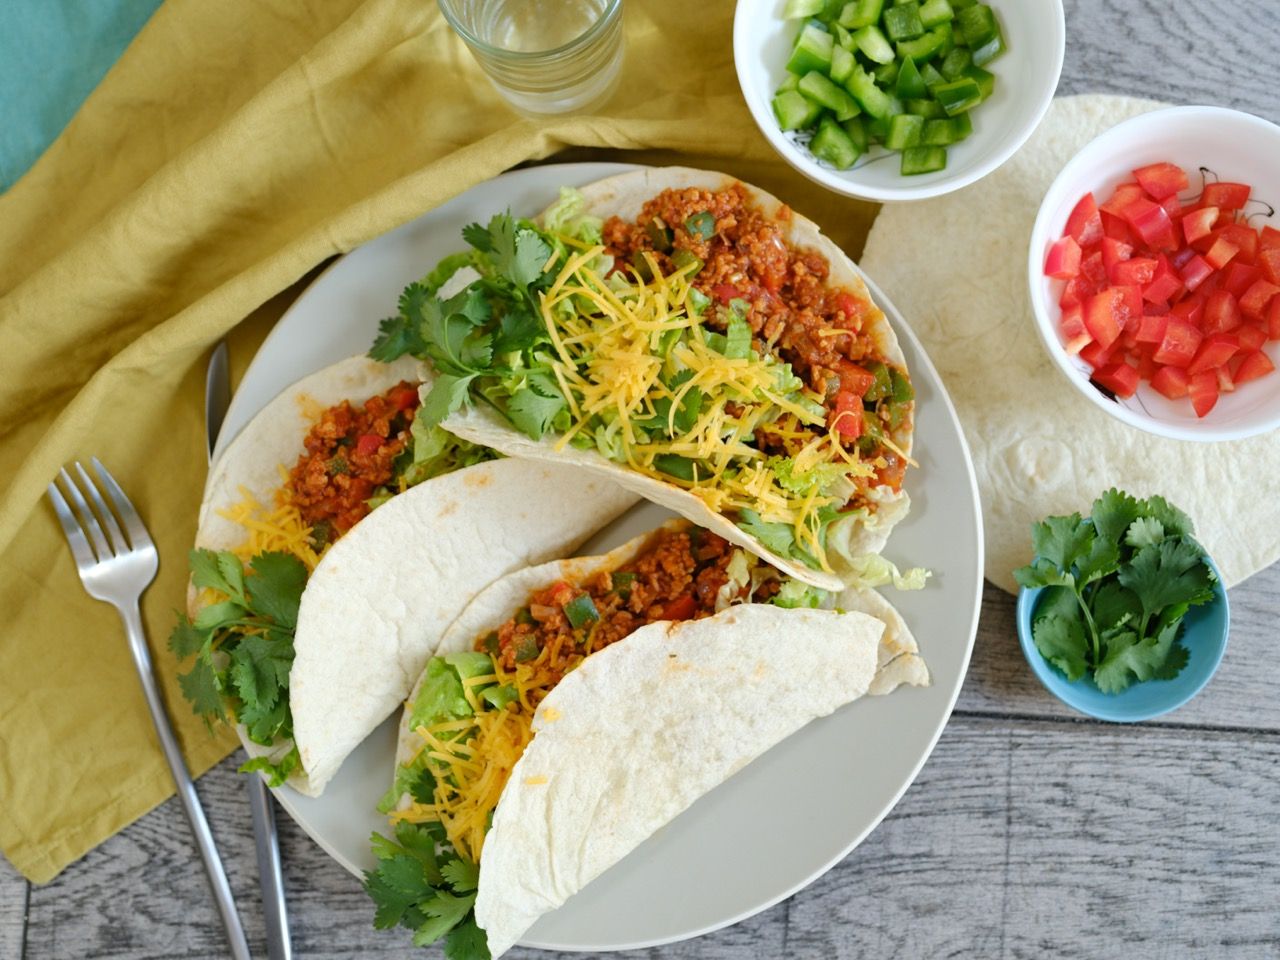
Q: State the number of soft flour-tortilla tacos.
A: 3